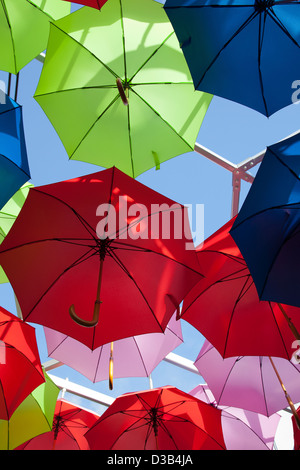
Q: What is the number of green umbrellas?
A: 4